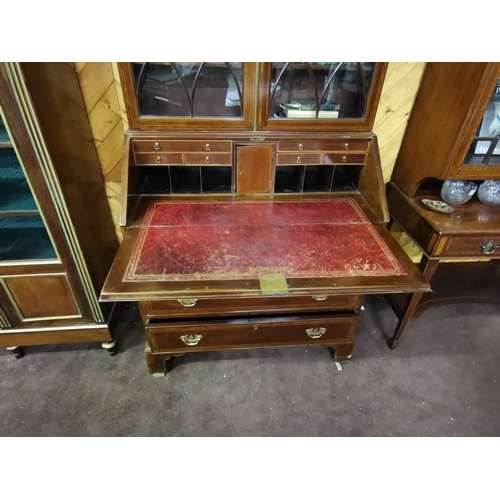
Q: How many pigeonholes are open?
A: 6